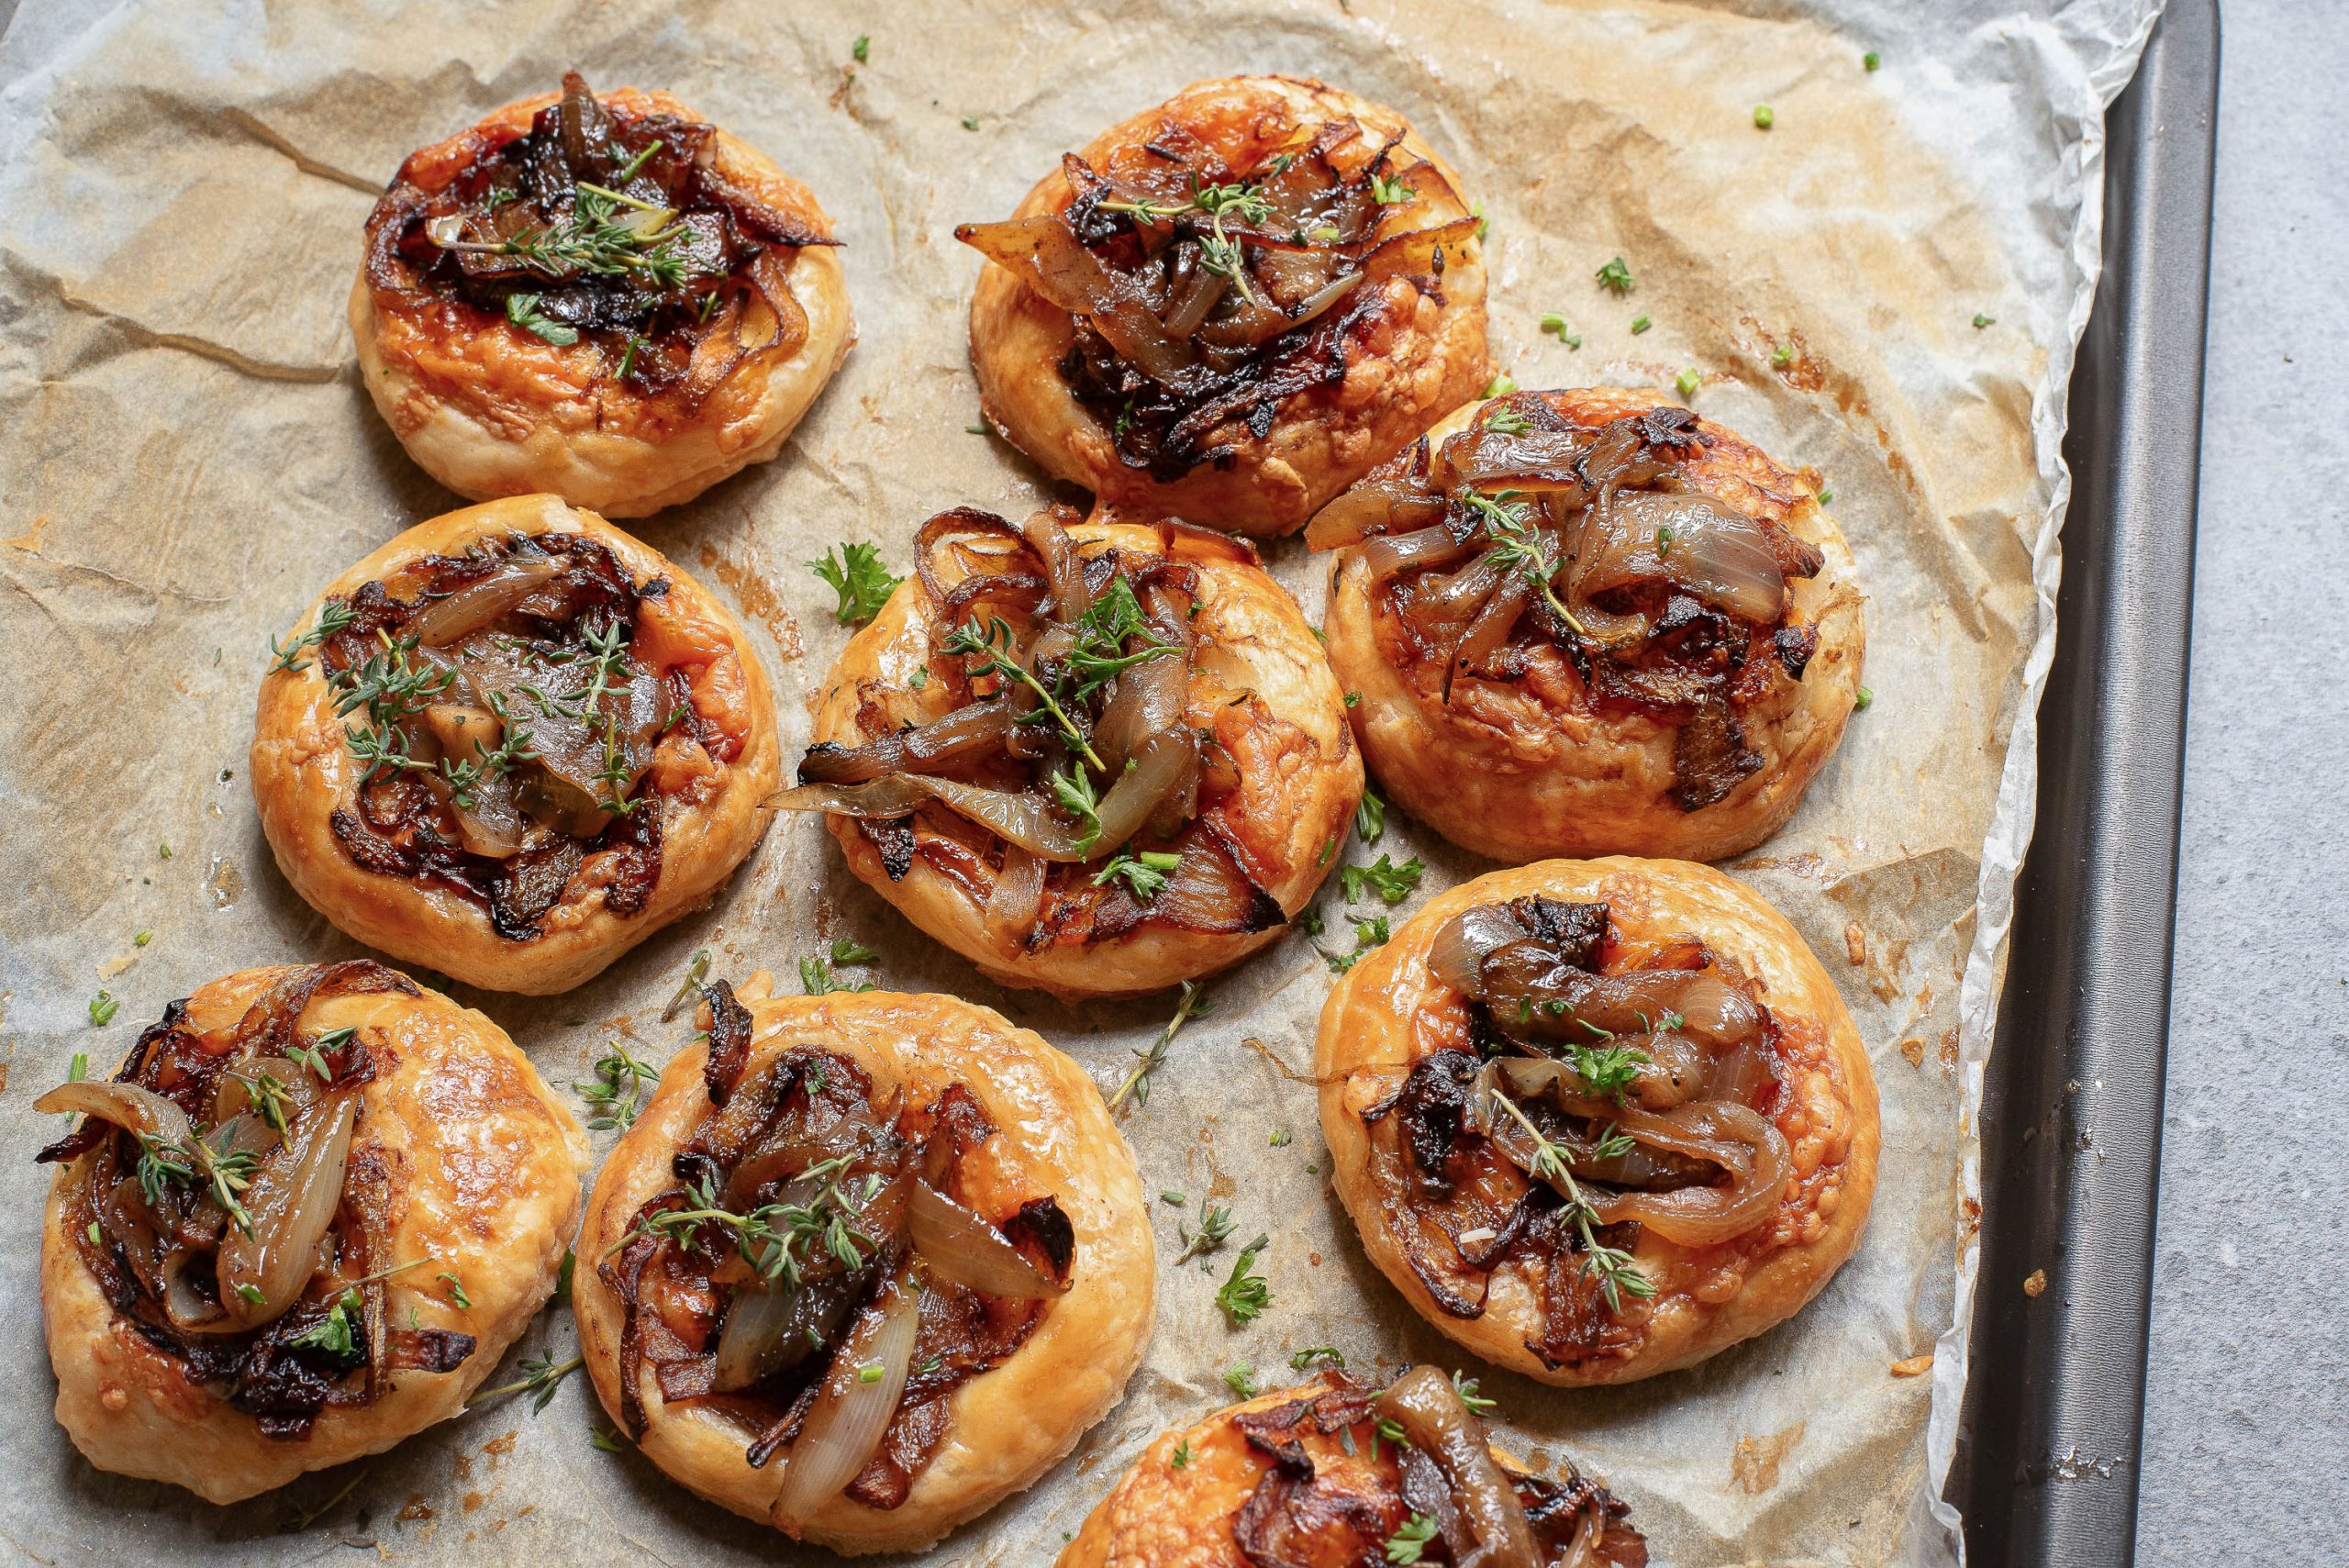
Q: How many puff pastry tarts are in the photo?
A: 9